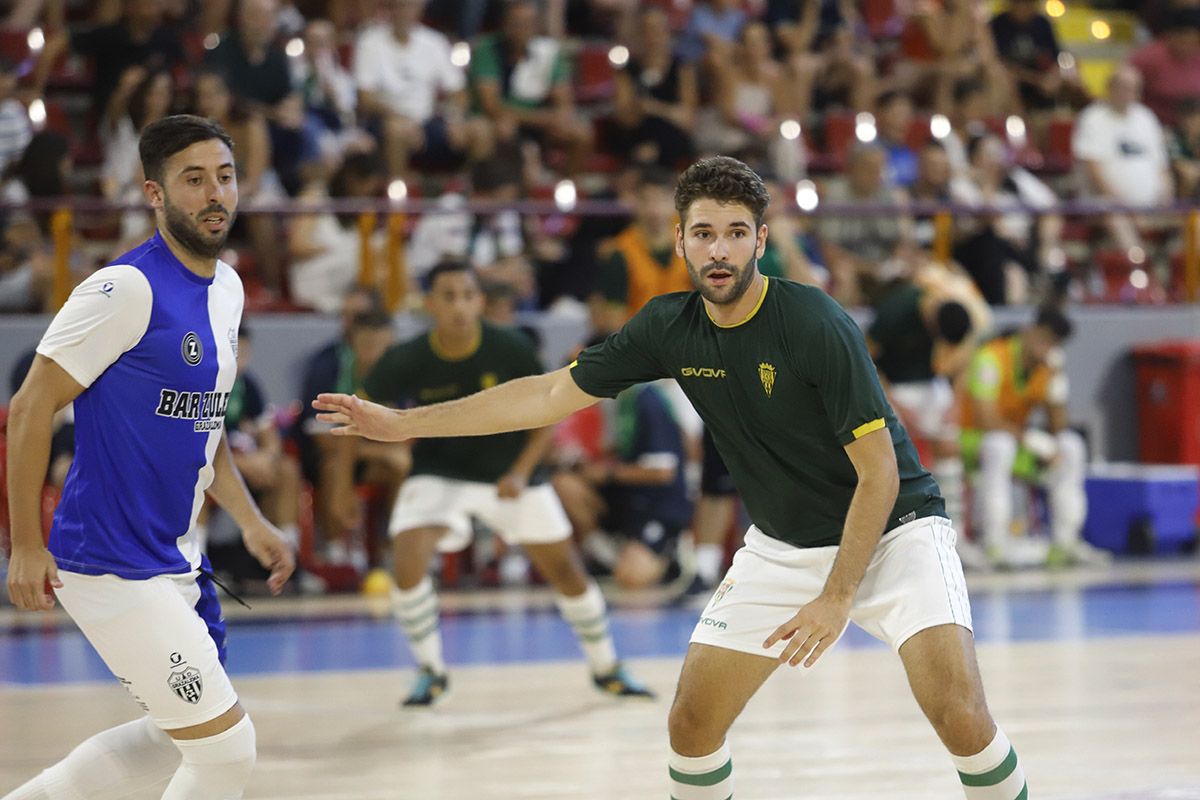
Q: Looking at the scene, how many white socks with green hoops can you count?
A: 4